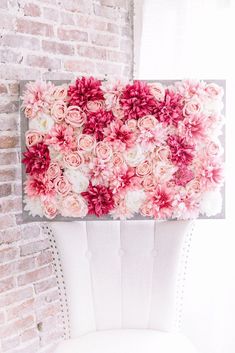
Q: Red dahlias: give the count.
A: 7